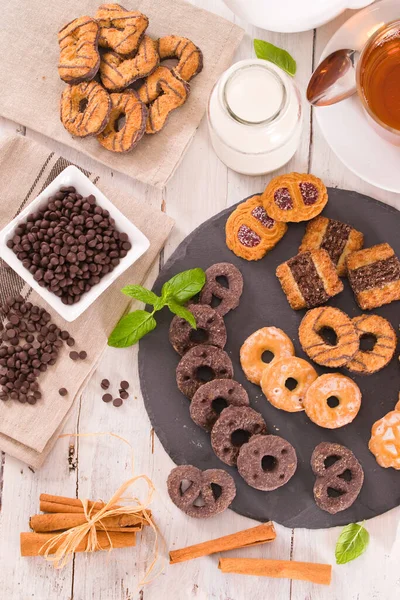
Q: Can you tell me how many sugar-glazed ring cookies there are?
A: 3